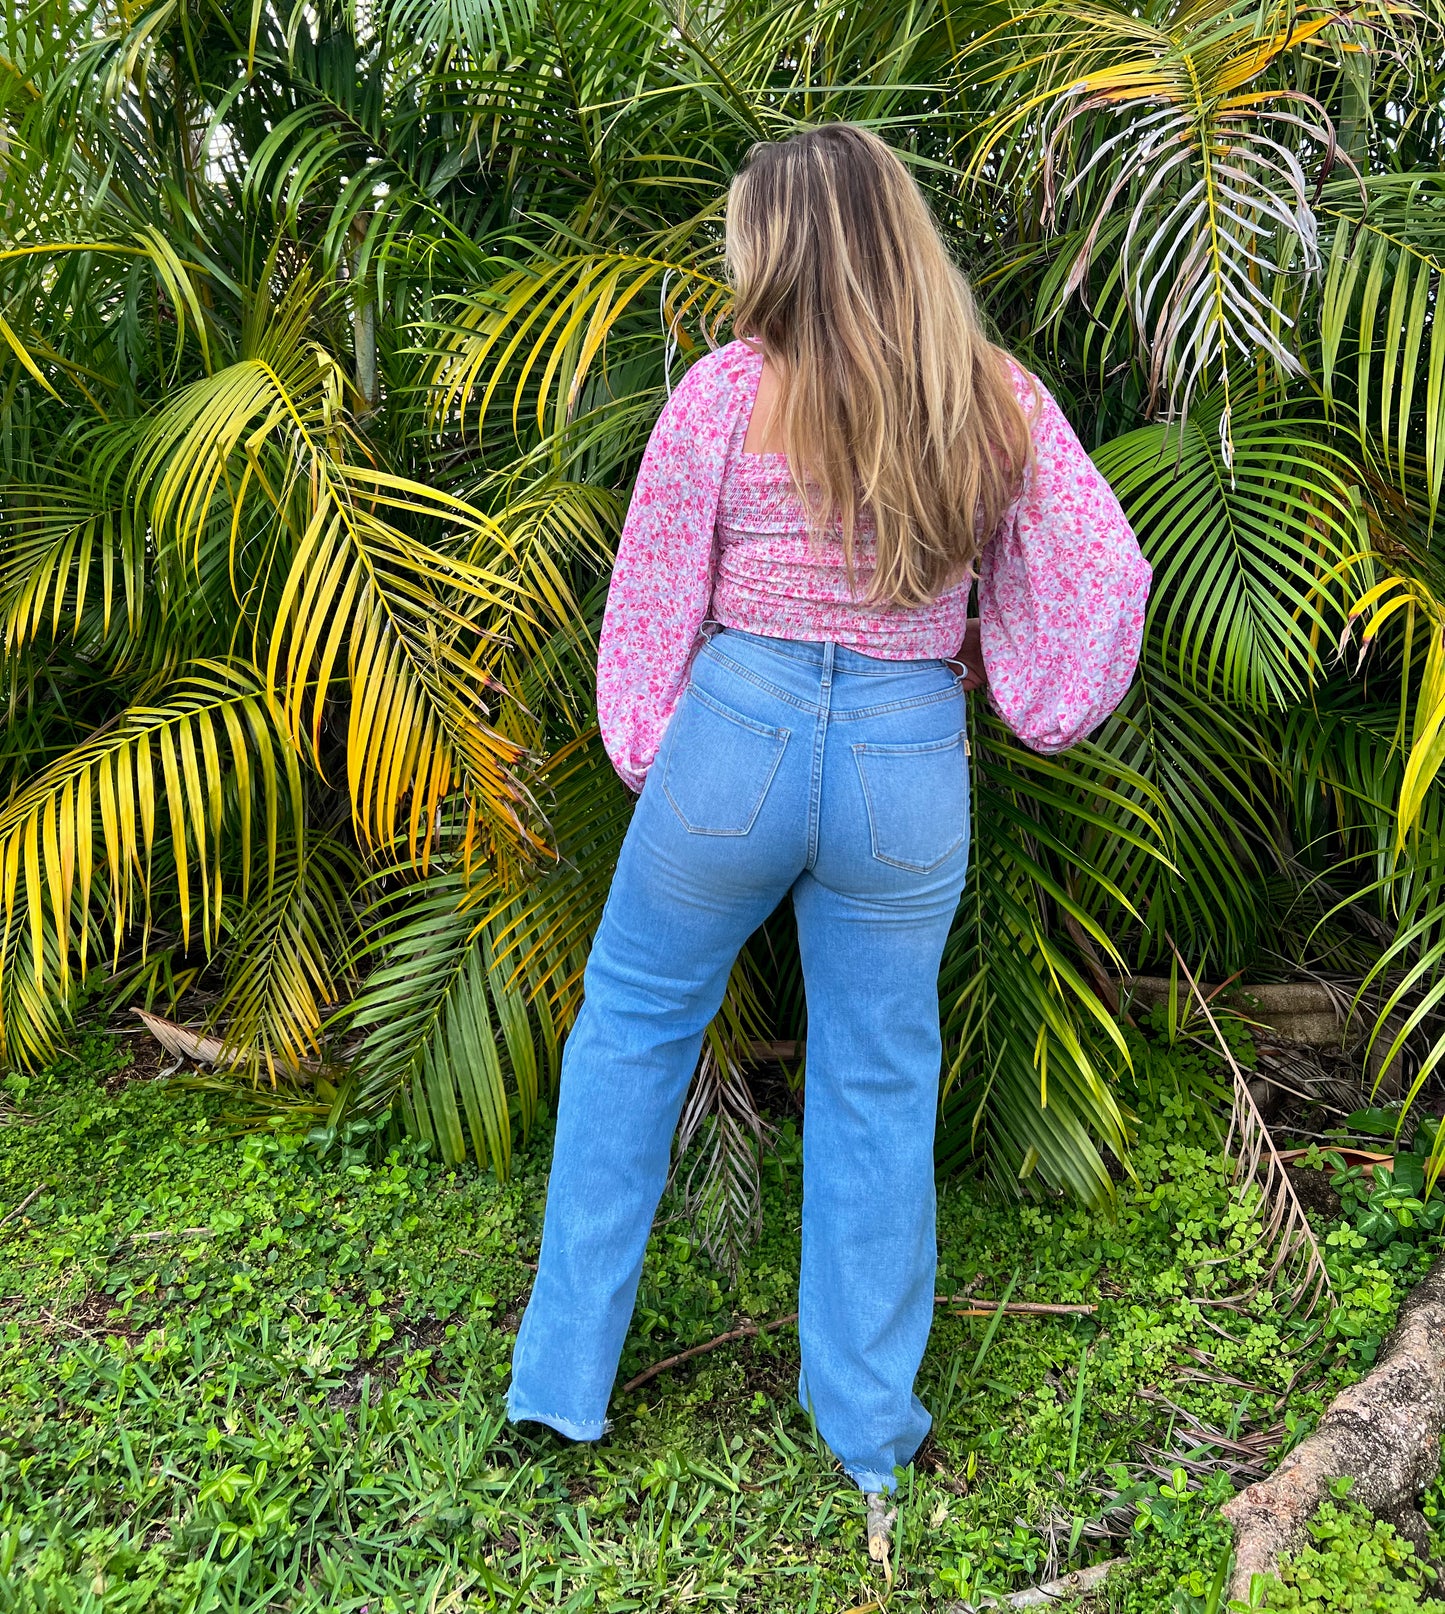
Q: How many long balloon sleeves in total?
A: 2